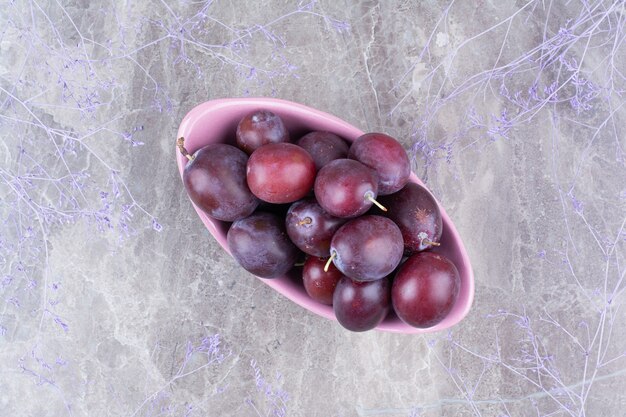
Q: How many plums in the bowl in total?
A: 13